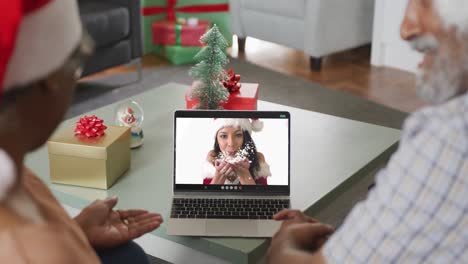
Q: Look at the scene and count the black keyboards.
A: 1